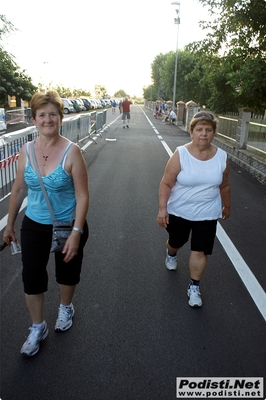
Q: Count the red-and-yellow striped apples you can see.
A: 0